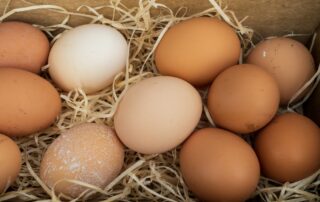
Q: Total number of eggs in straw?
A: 11